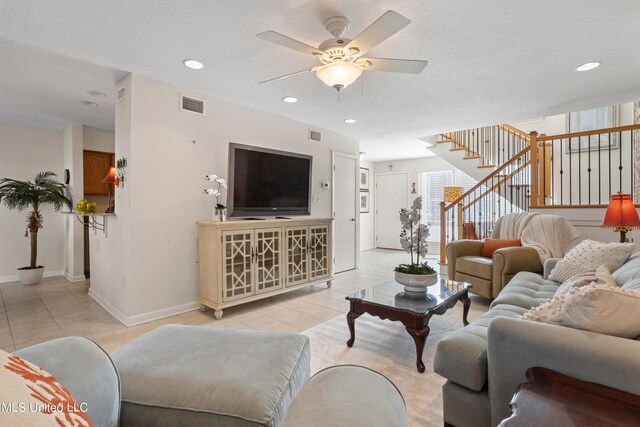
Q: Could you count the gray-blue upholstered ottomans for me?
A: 1